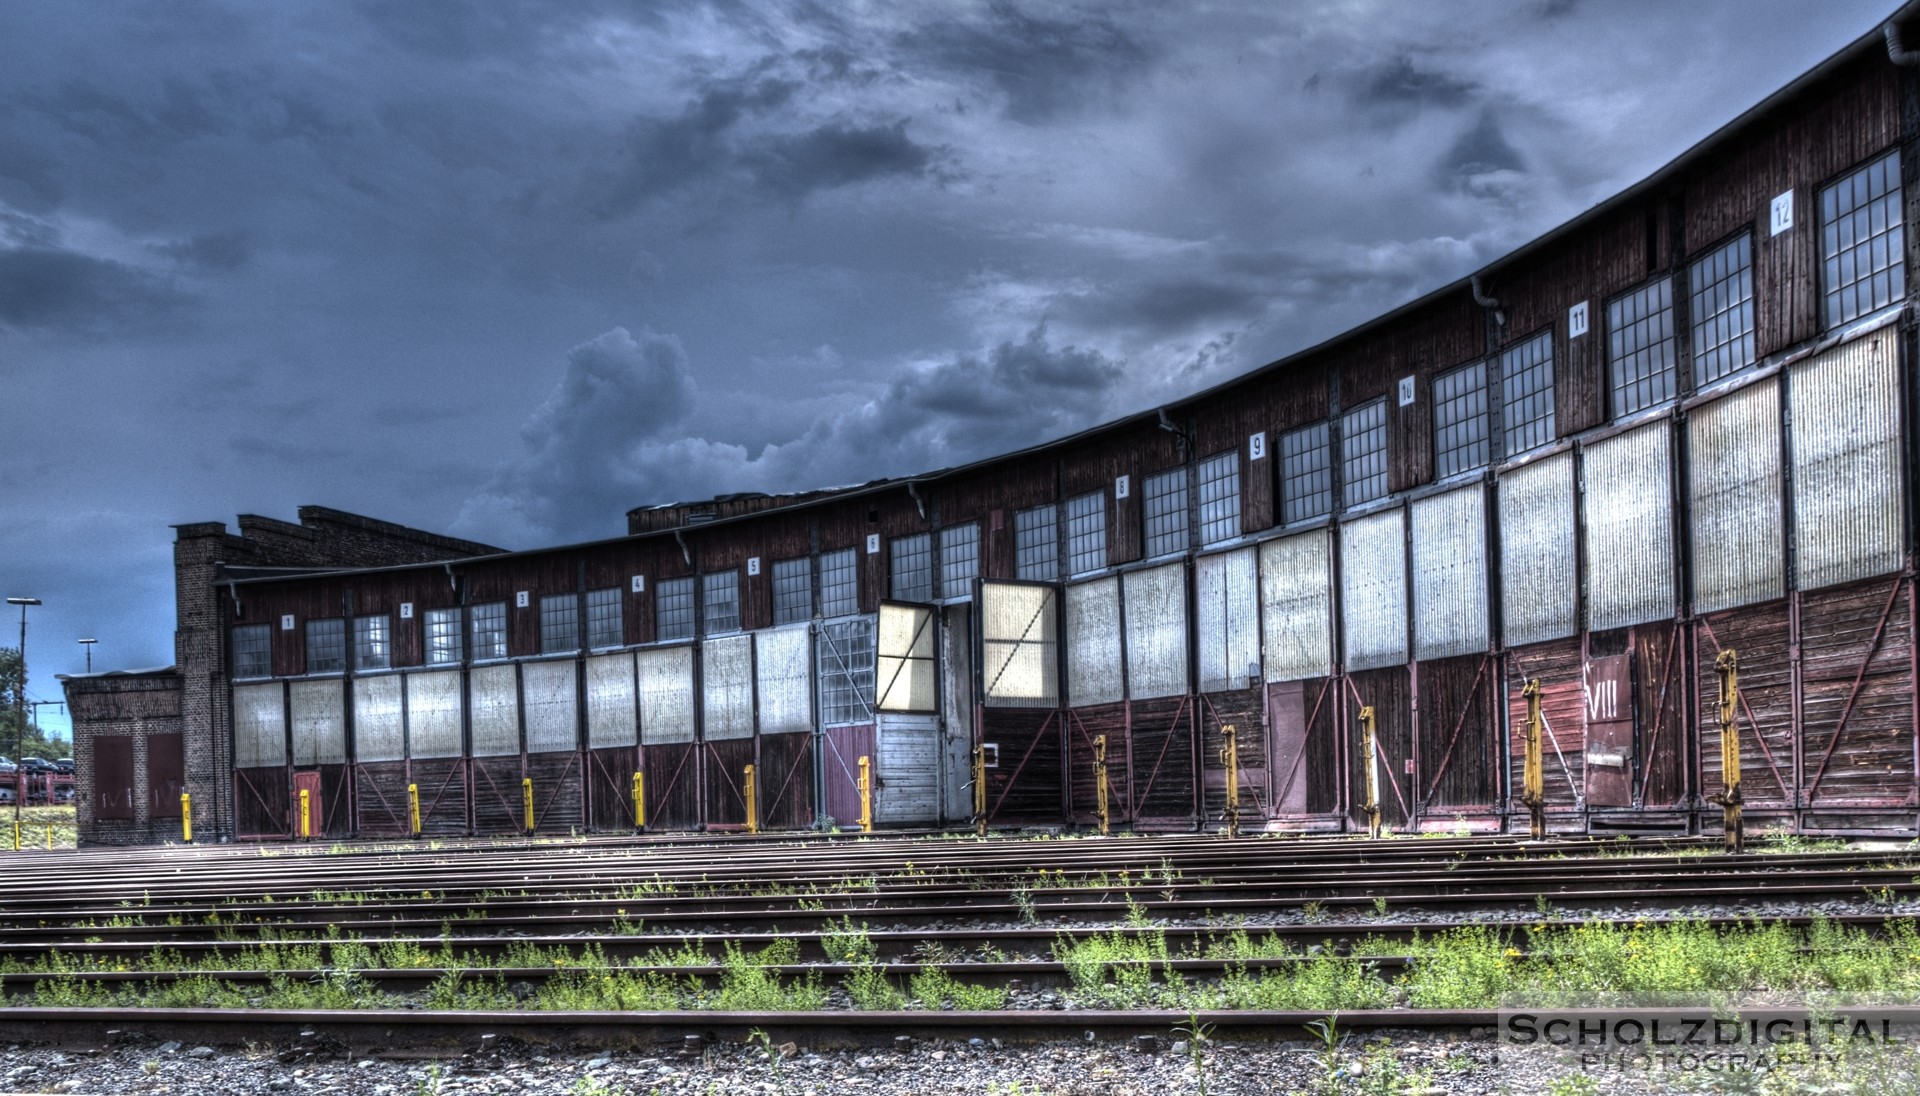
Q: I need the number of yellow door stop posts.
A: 13